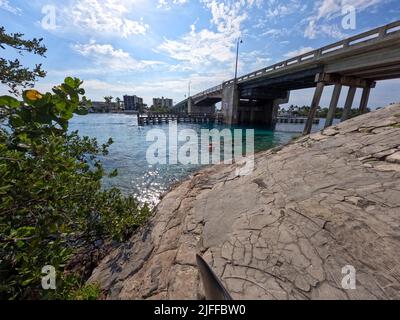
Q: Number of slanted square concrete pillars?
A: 4